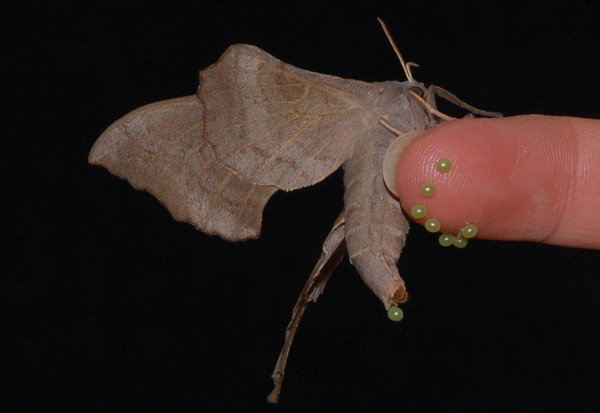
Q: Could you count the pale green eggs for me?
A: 8